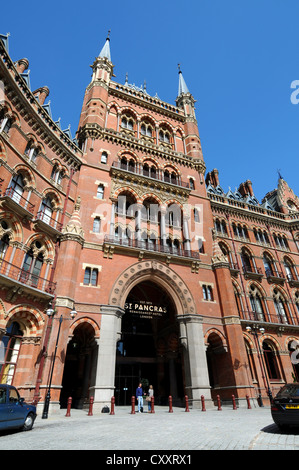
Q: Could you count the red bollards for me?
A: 11